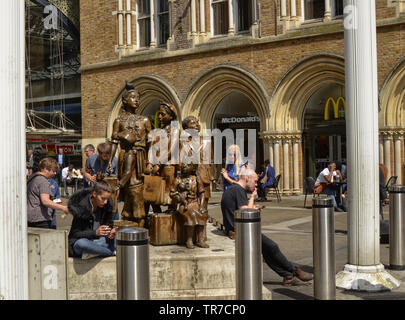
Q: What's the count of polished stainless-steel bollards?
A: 4